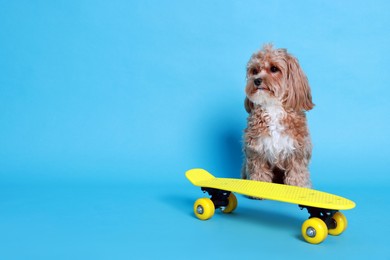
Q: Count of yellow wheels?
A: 4